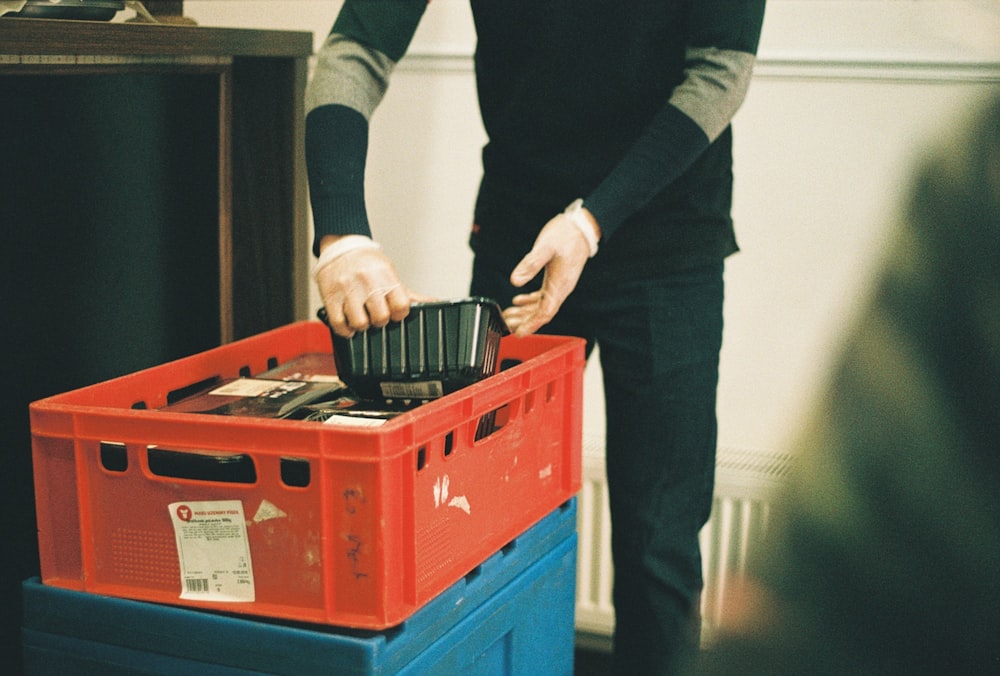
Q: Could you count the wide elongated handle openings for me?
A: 3